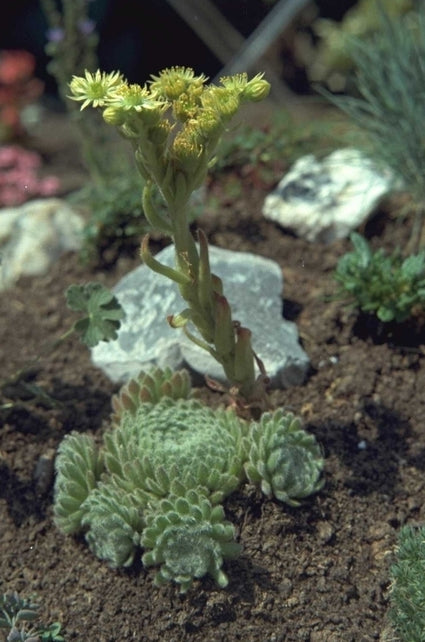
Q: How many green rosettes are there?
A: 6